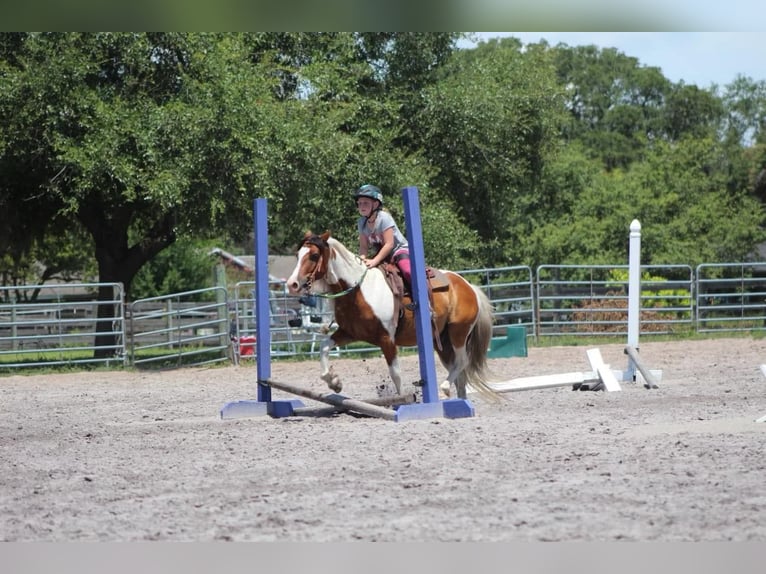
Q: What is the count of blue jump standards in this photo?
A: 2